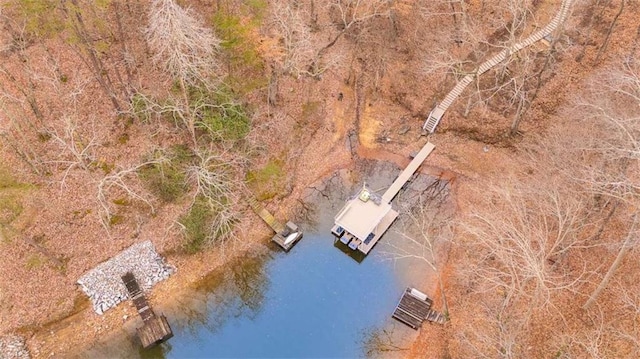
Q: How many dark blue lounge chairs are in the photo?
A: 2